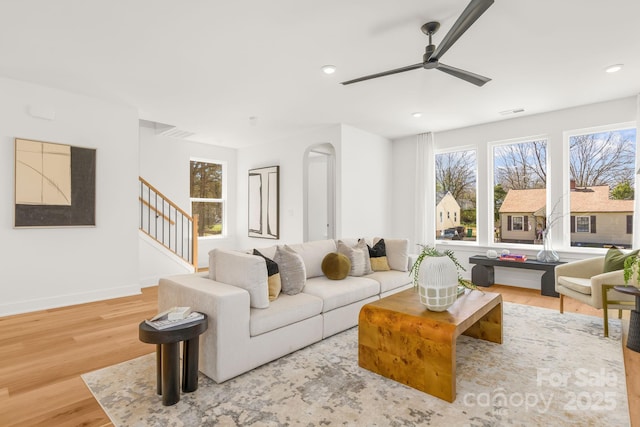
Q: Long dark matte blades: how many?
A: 3